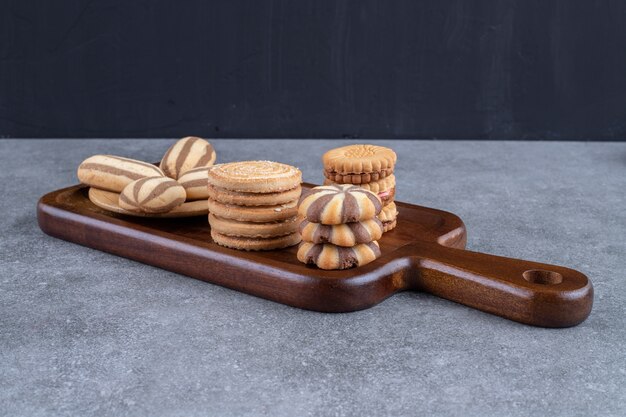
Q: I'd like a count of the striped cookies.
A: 7